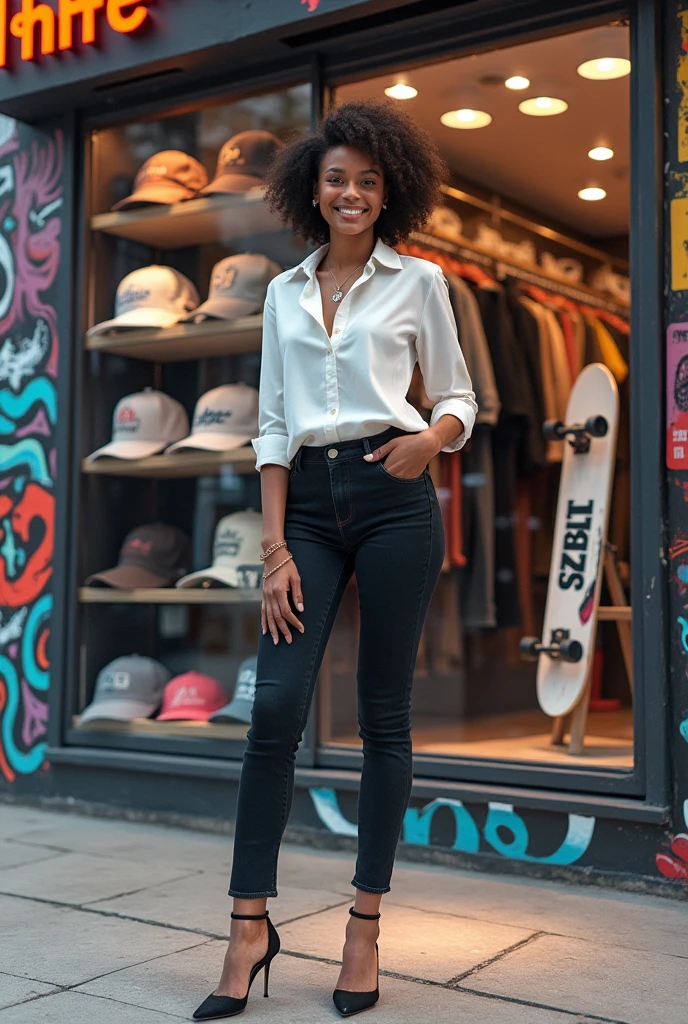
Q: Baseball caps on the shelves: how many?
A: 11